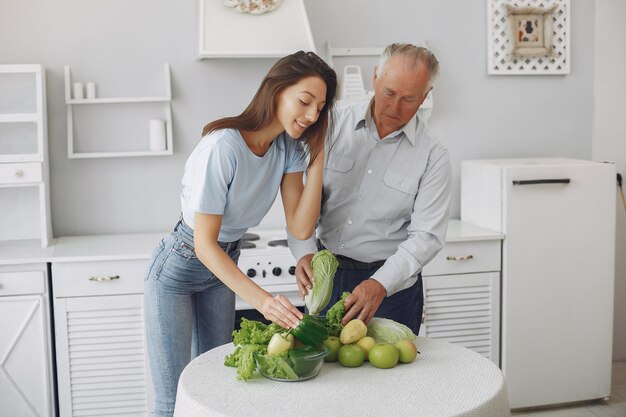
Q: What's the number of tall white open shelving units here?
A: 1